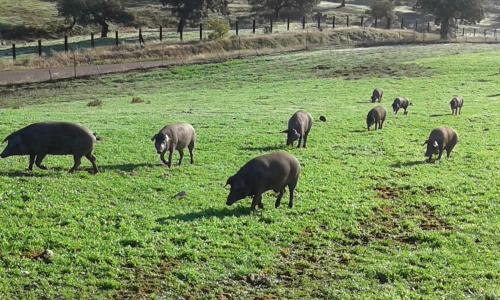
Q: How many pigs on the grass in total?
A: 9